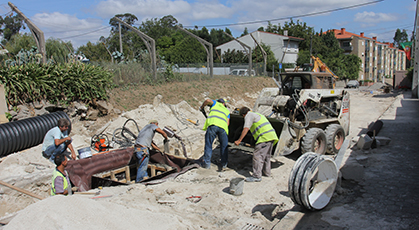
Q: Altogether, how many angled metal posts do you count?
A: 5